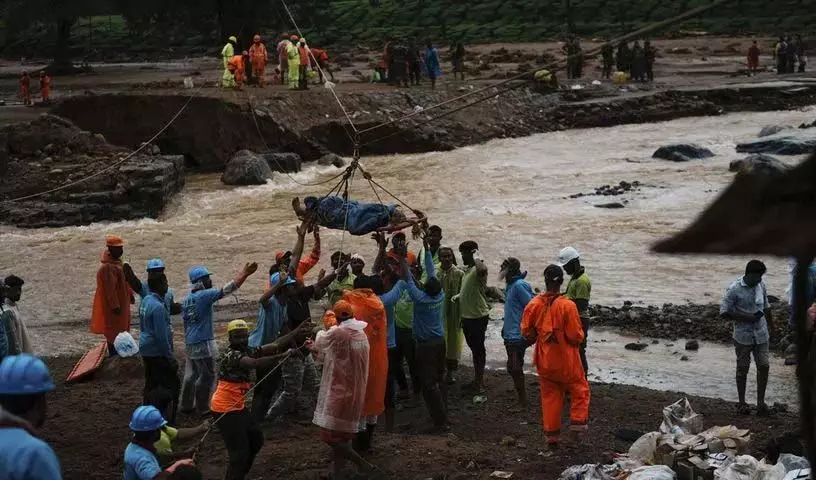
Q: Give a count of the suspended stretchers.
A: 1